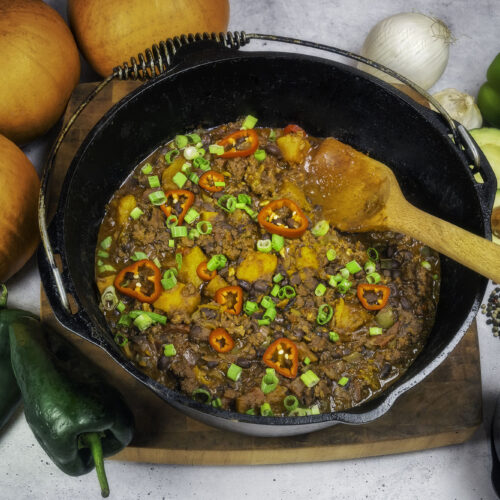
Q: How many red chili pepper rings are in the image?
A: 10